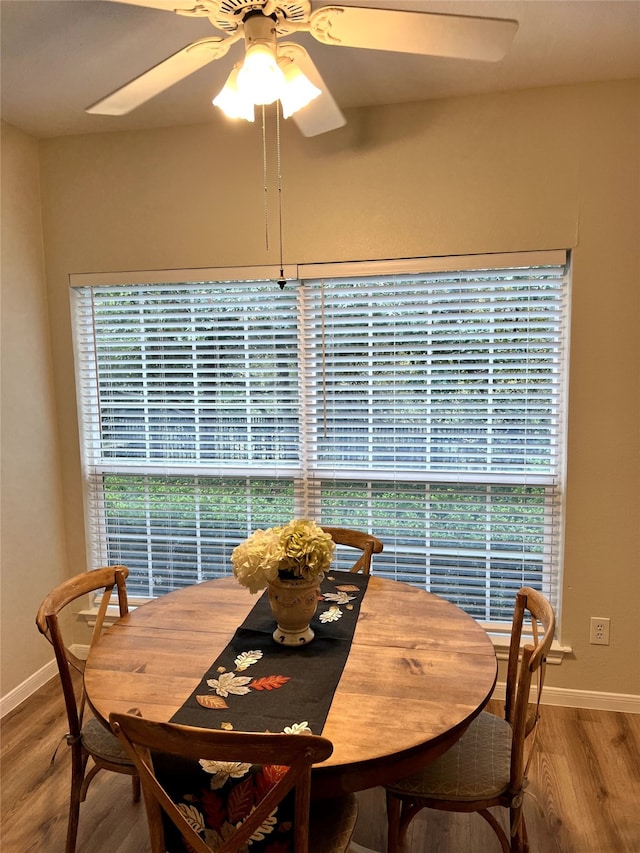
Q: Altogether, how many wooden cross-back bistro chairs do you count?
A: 4